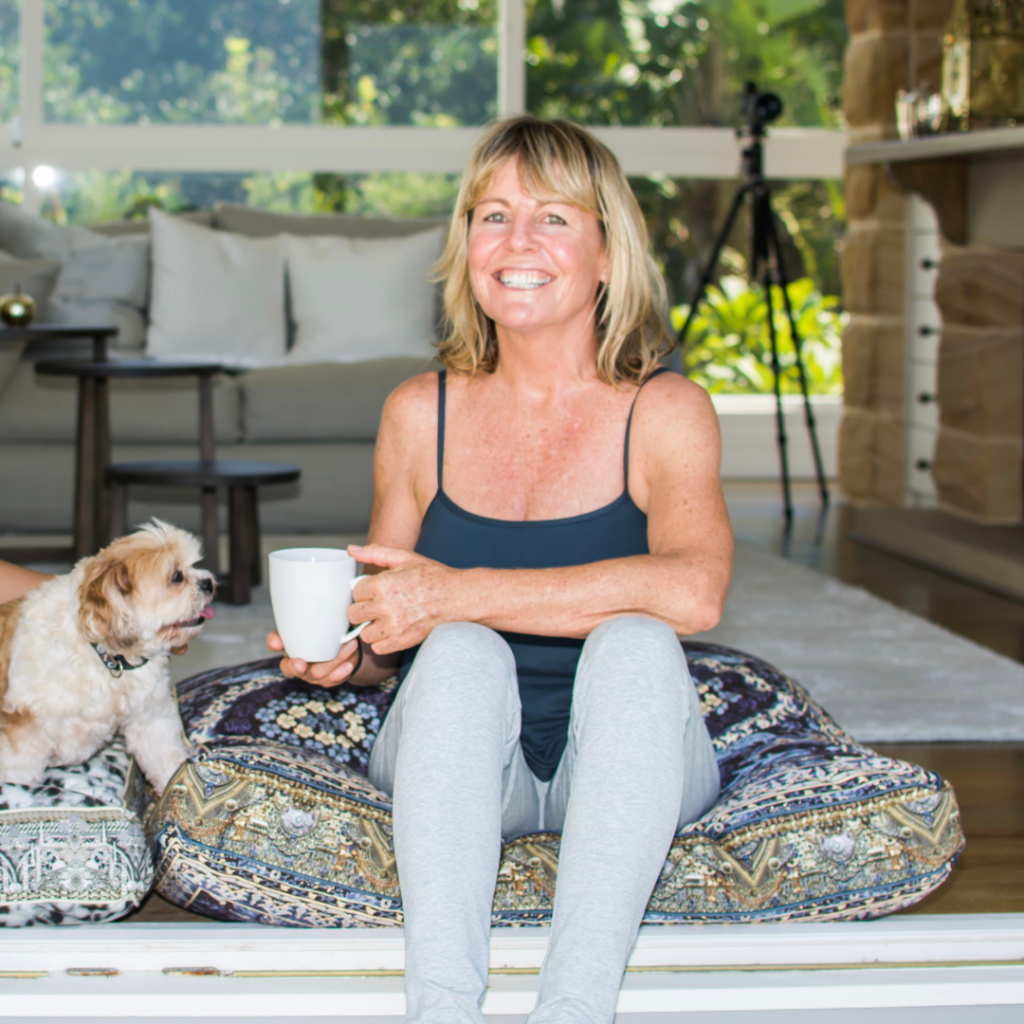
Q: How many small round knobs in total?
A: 4